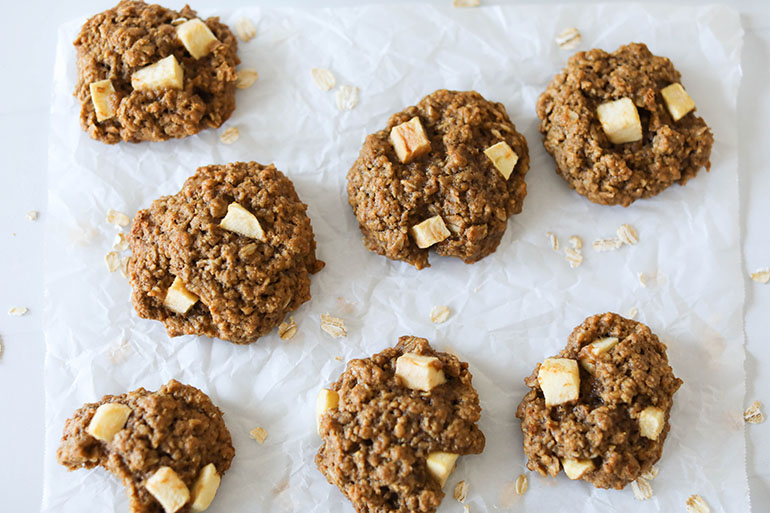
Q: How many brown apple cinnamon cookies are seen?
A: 7